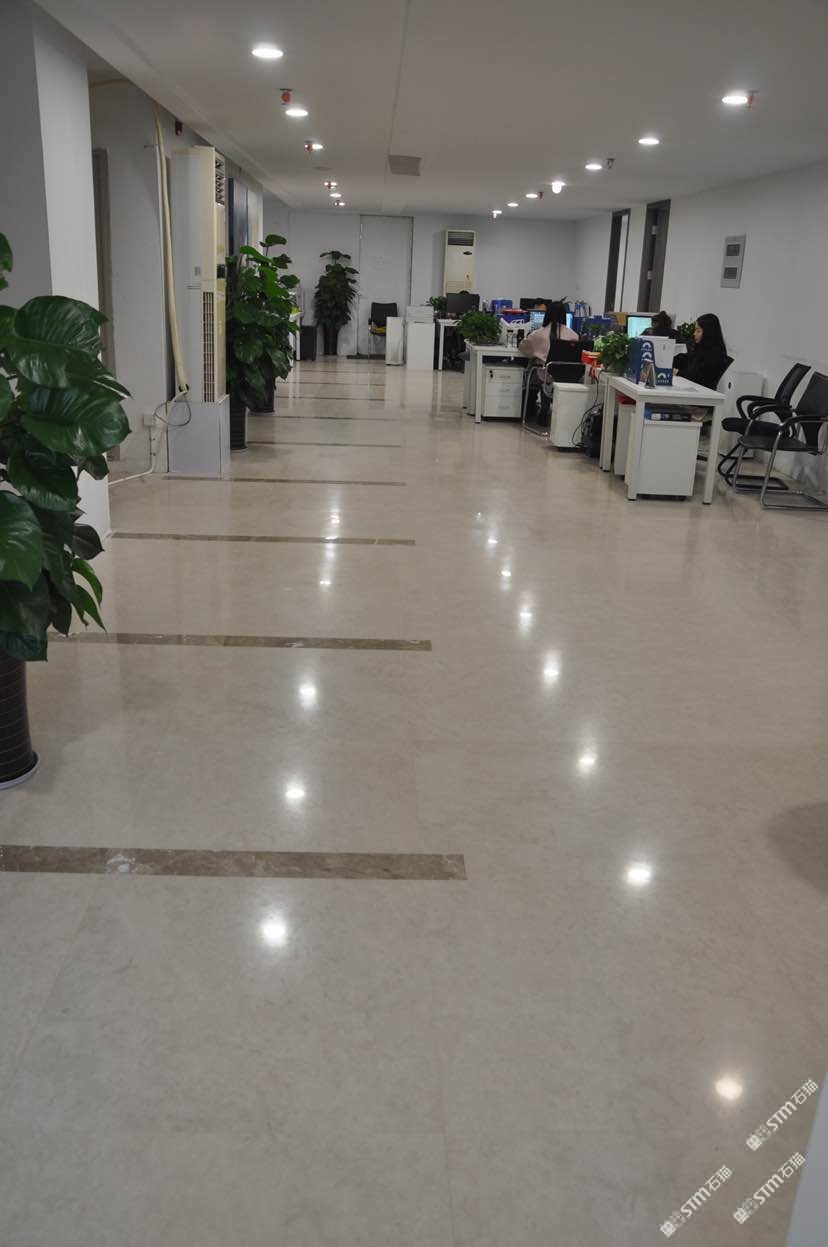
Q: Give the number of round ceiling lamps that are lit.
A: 13